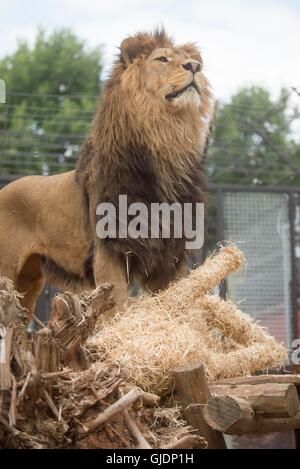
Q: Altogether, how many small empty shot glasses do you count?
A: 0